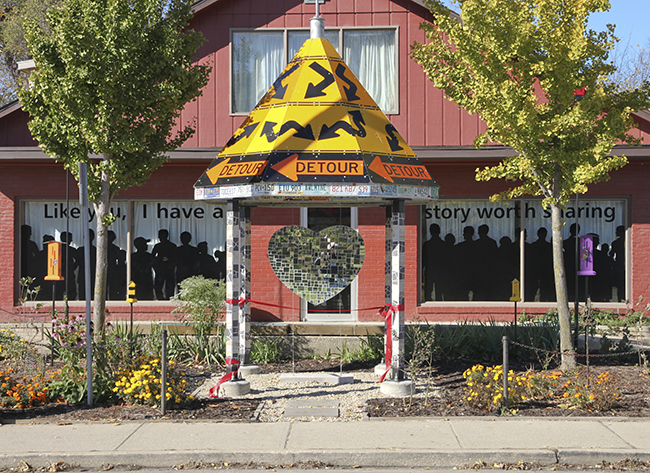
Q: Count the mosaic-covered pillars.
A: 4